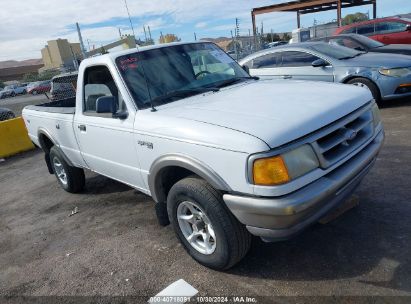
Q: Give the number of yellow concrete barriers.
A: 1